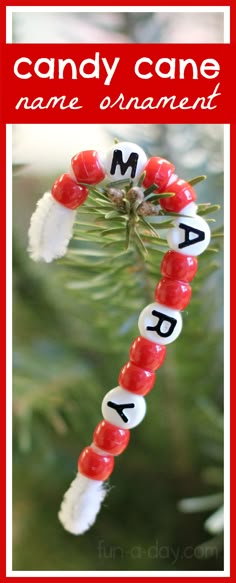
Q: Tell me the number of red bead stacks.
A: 5